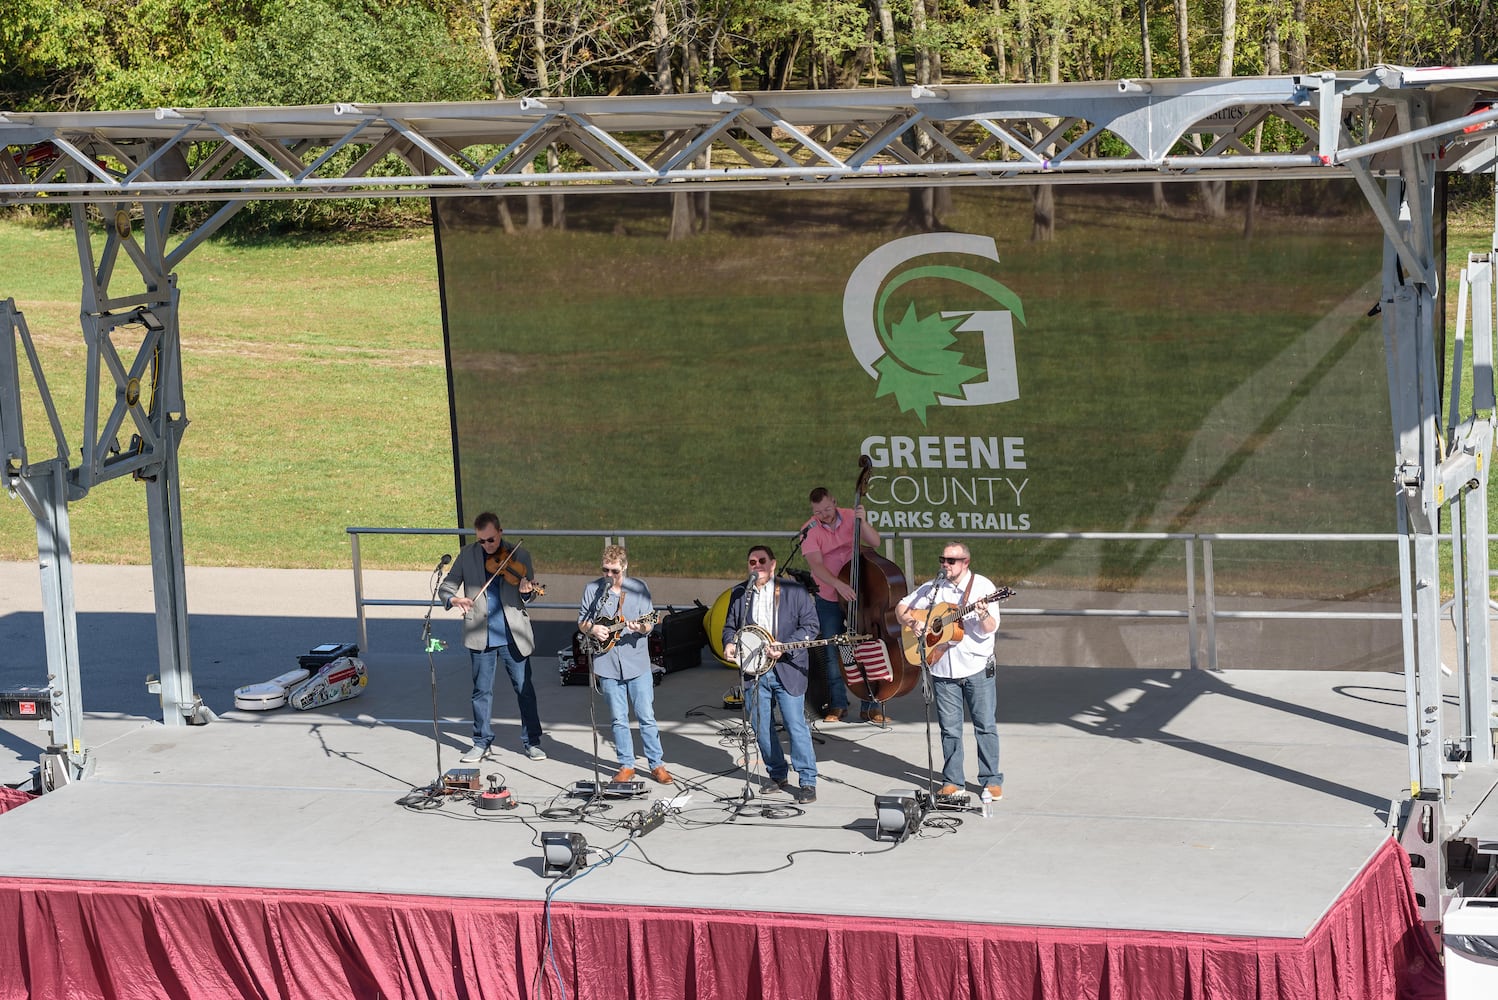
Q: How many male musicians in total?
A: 5